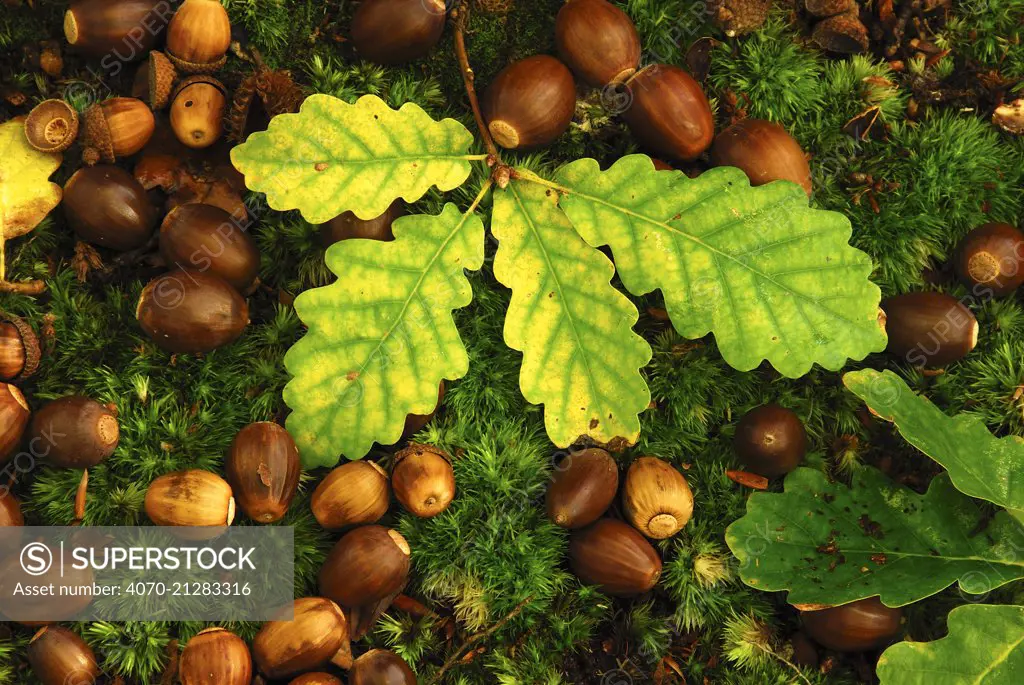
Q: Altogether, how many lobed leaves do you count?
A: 8